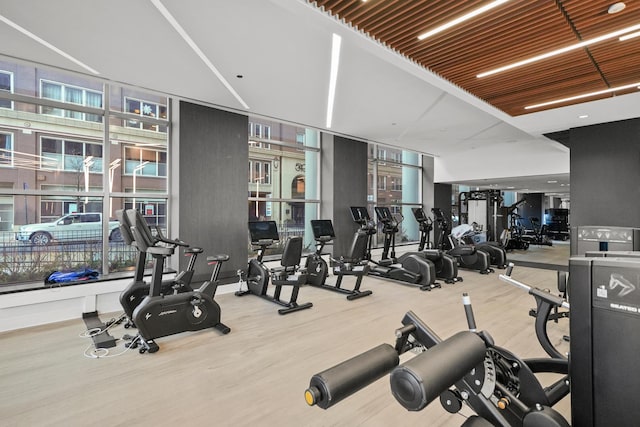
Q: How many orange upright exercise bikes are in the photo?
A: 0